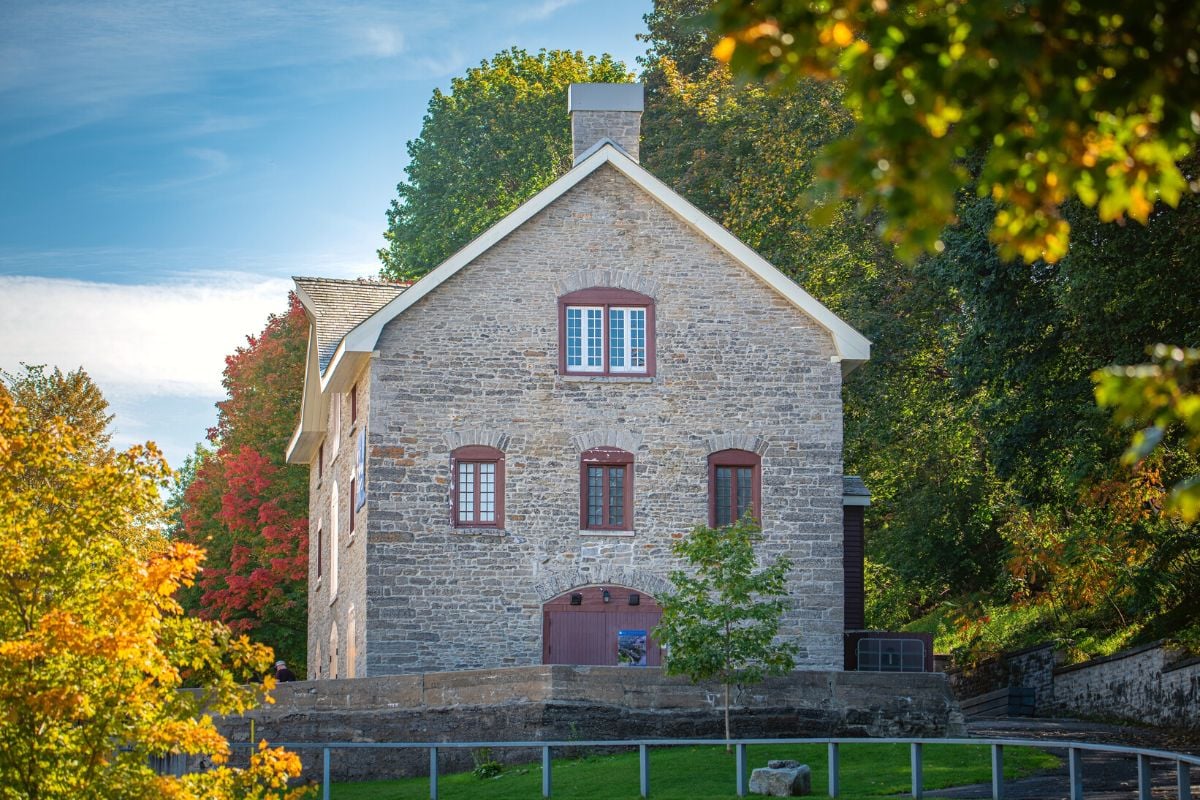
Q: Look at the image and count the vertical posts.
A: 11